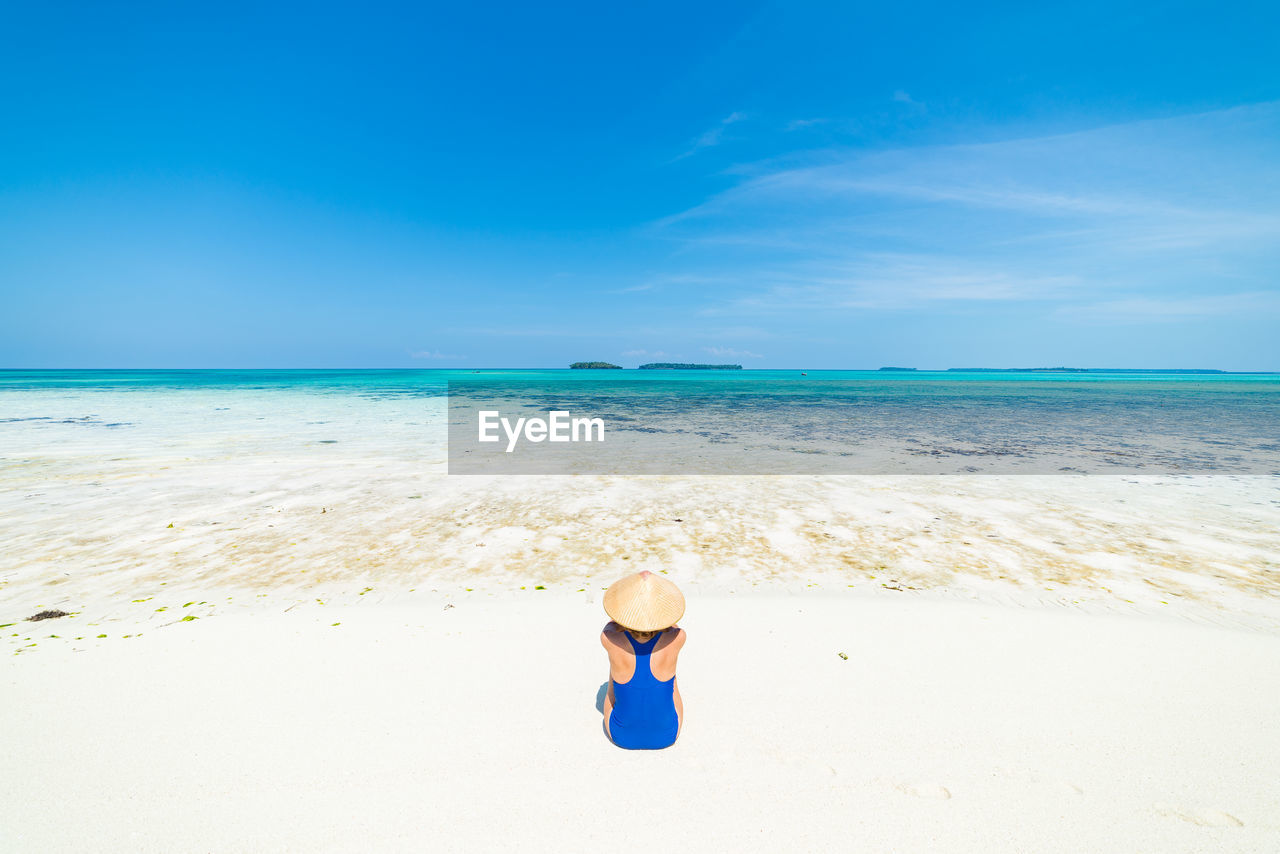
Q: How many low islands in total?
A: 4